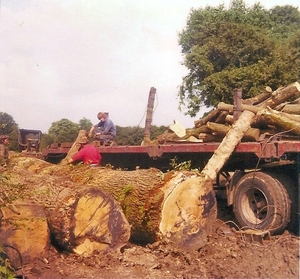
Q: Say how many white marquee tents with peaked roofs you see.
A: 0